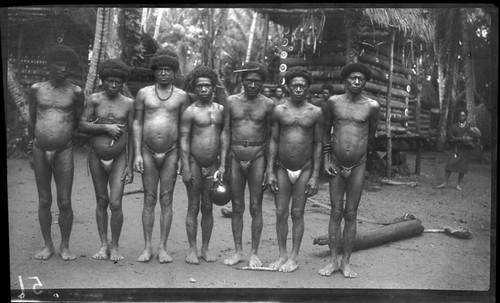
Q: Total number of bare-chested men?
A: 7